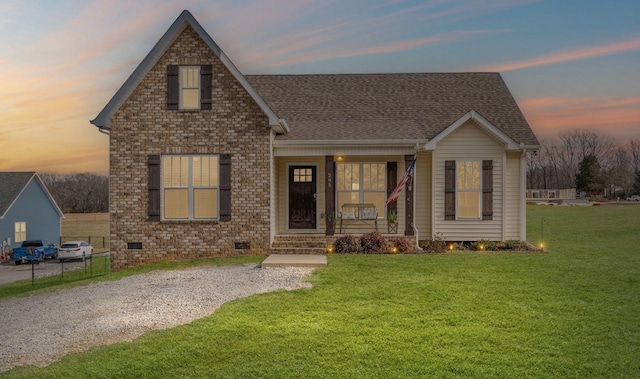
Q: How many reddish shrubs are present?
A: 3